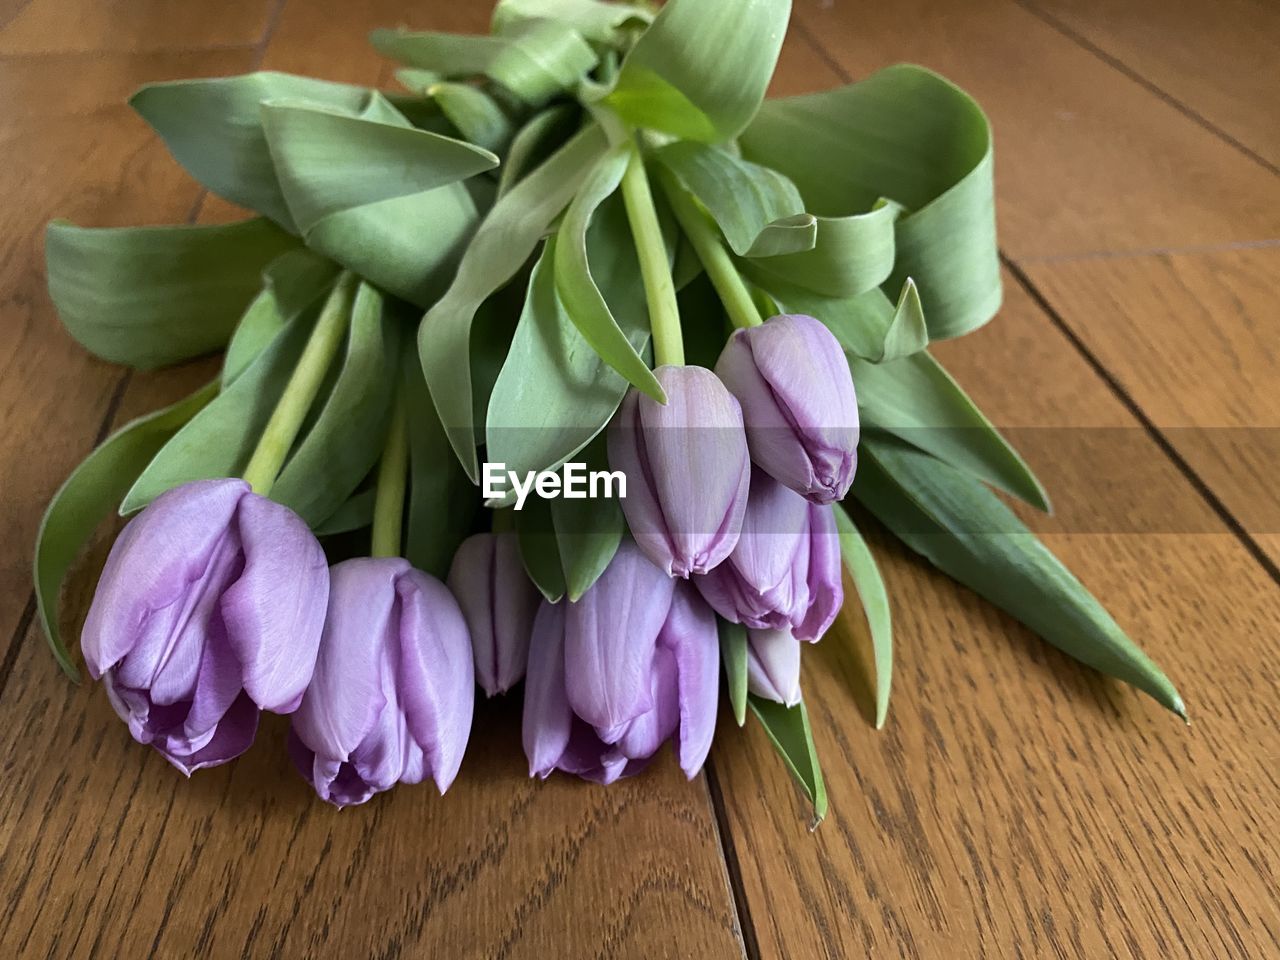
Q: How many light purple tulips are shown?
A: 8